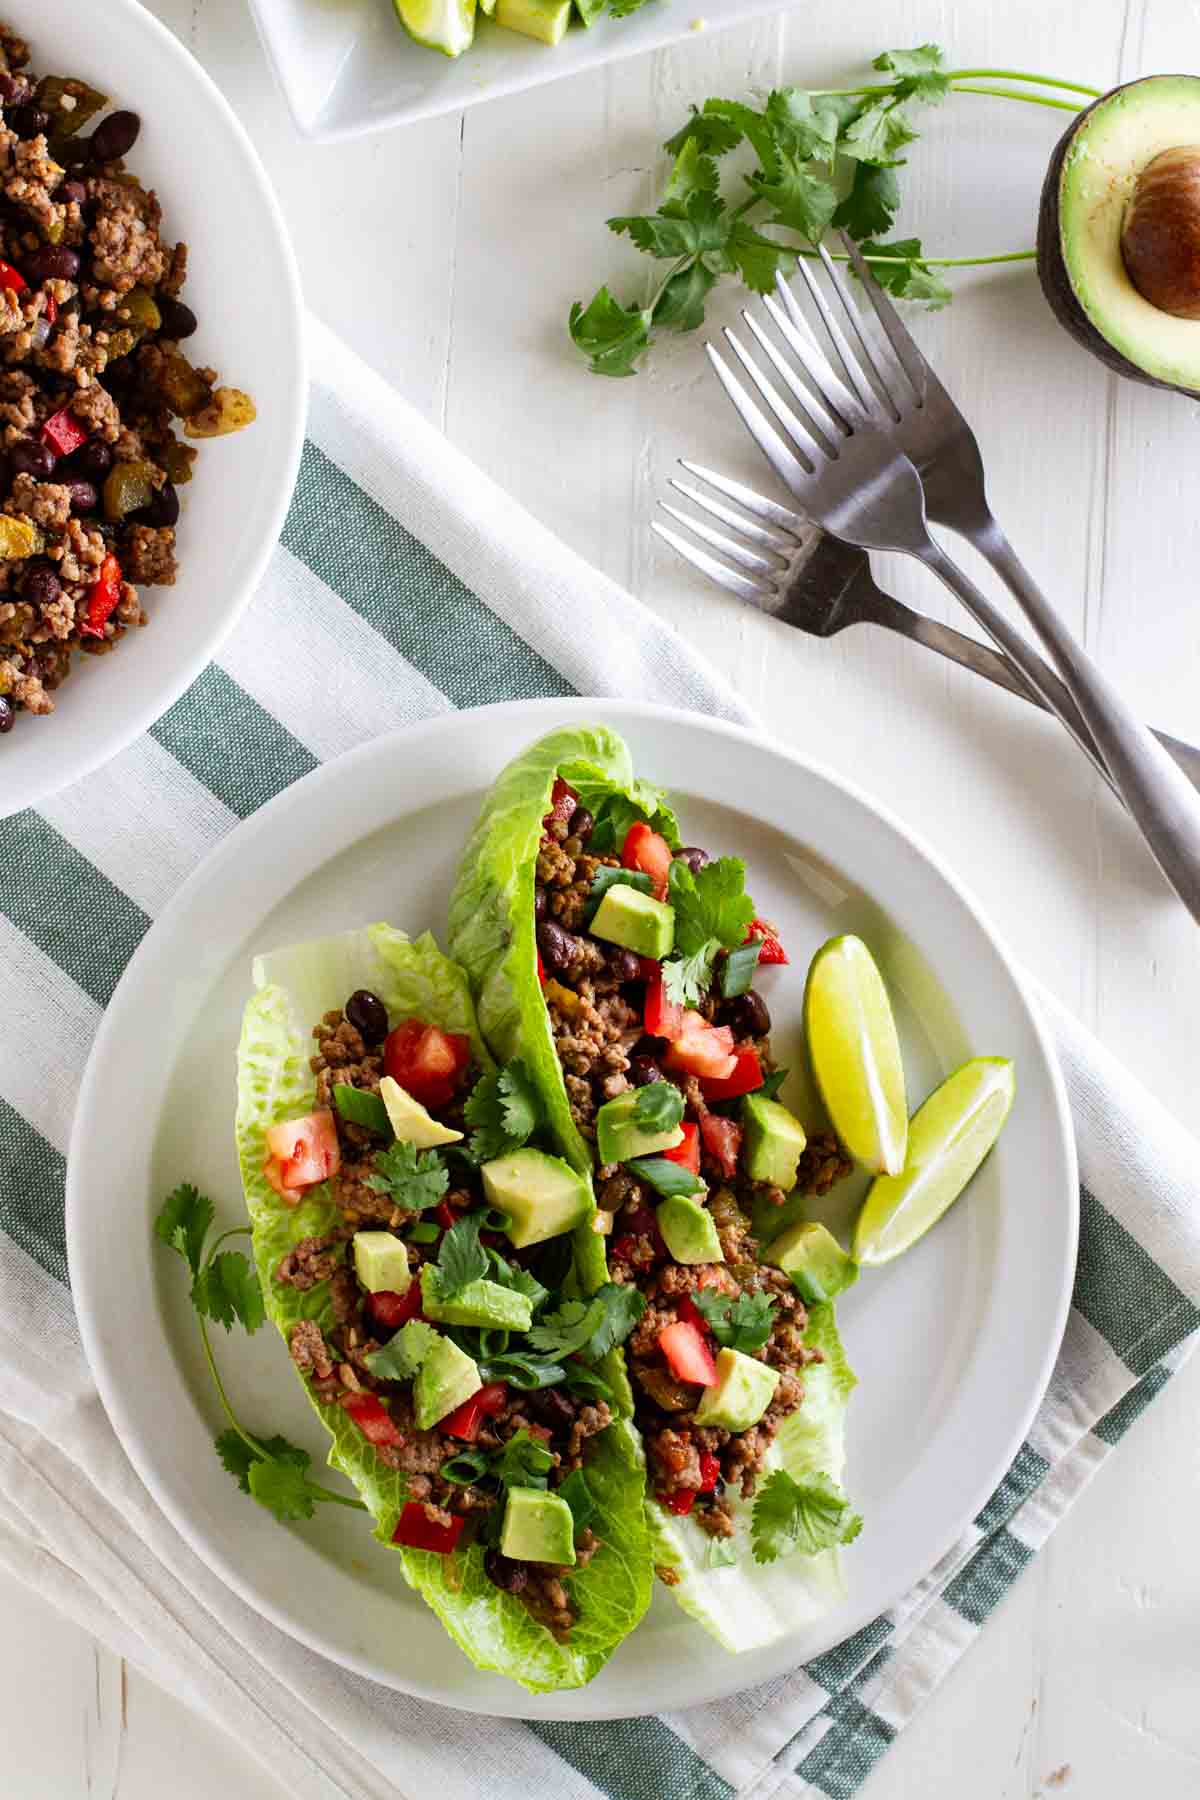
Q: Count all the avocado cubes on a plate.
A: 12